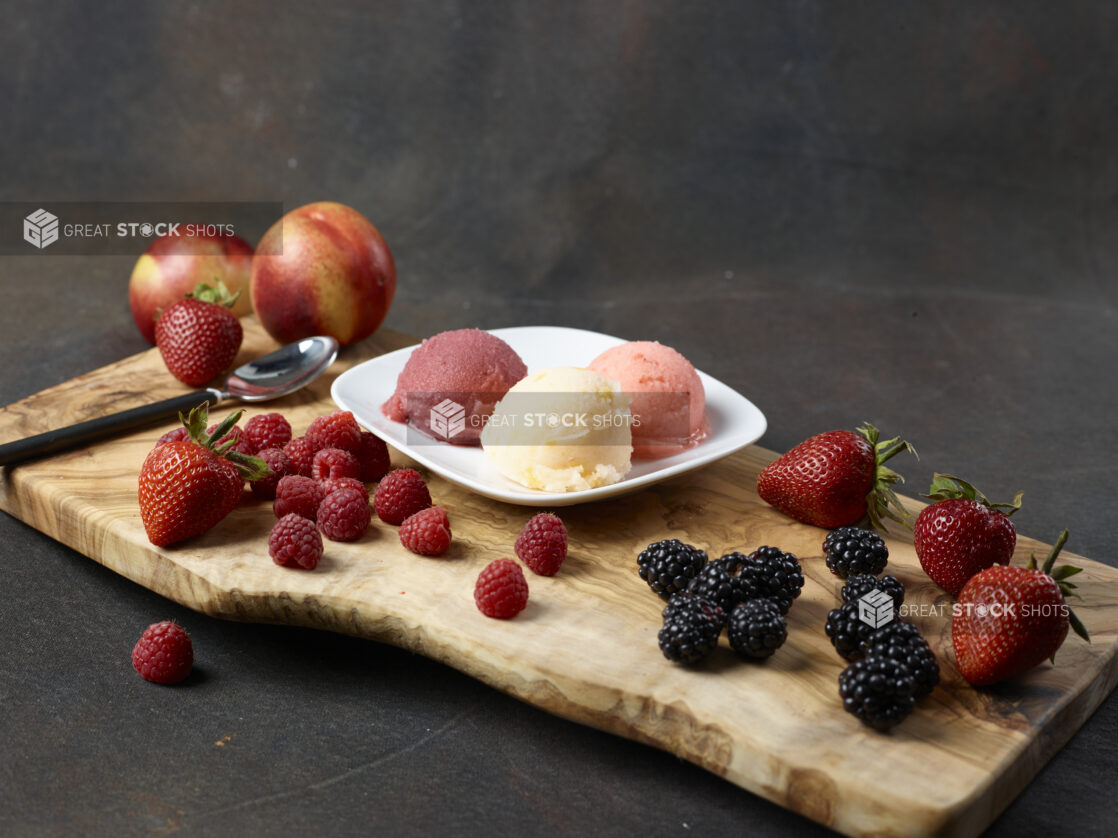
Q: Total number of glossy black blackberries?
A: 10